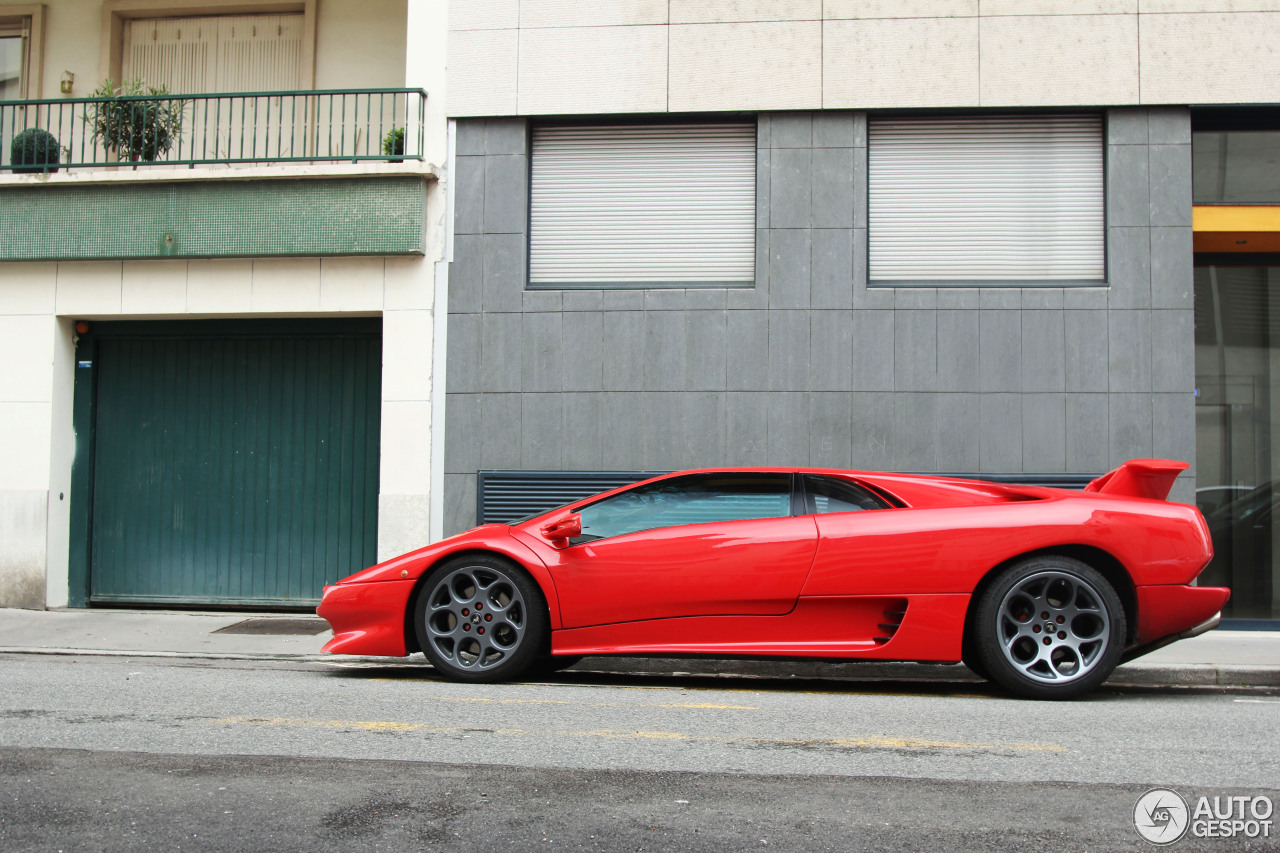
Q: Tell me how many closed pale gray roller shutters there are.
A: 2